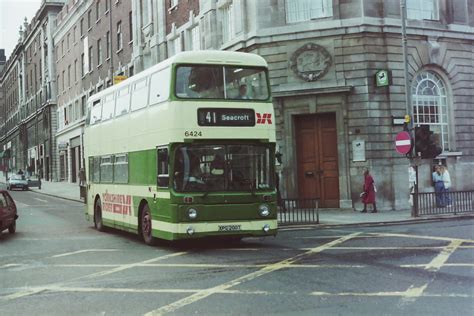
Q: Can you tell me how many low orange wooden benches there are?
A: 0